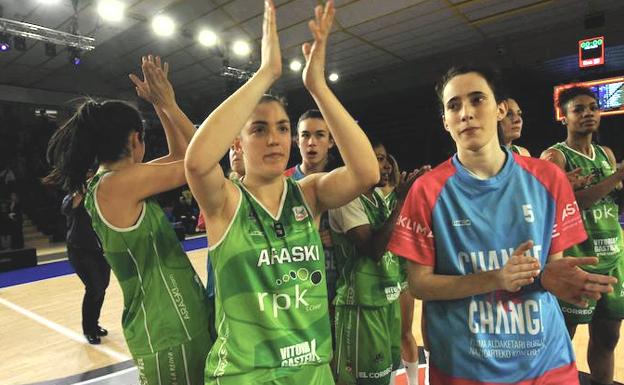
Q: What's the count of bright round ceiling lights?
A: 7